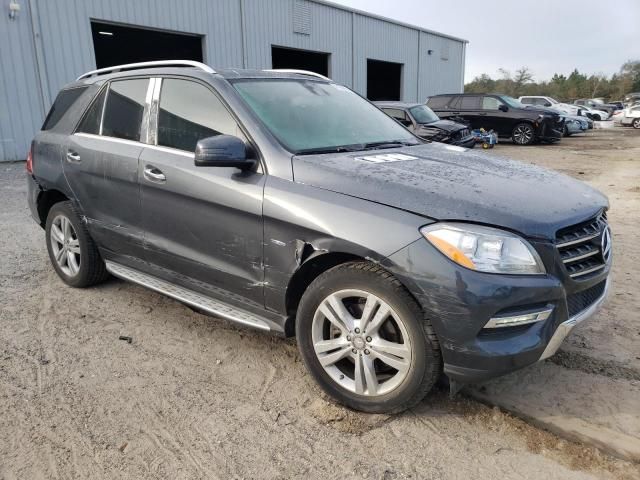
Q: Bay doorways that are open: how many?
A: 3